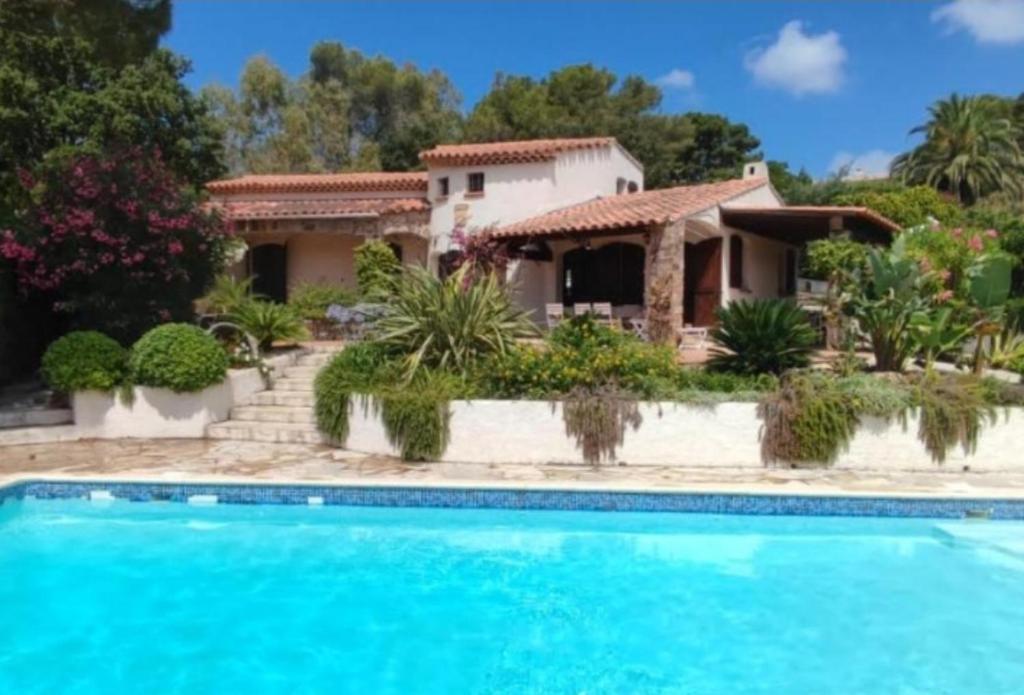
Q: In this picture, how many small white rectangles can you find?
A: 3